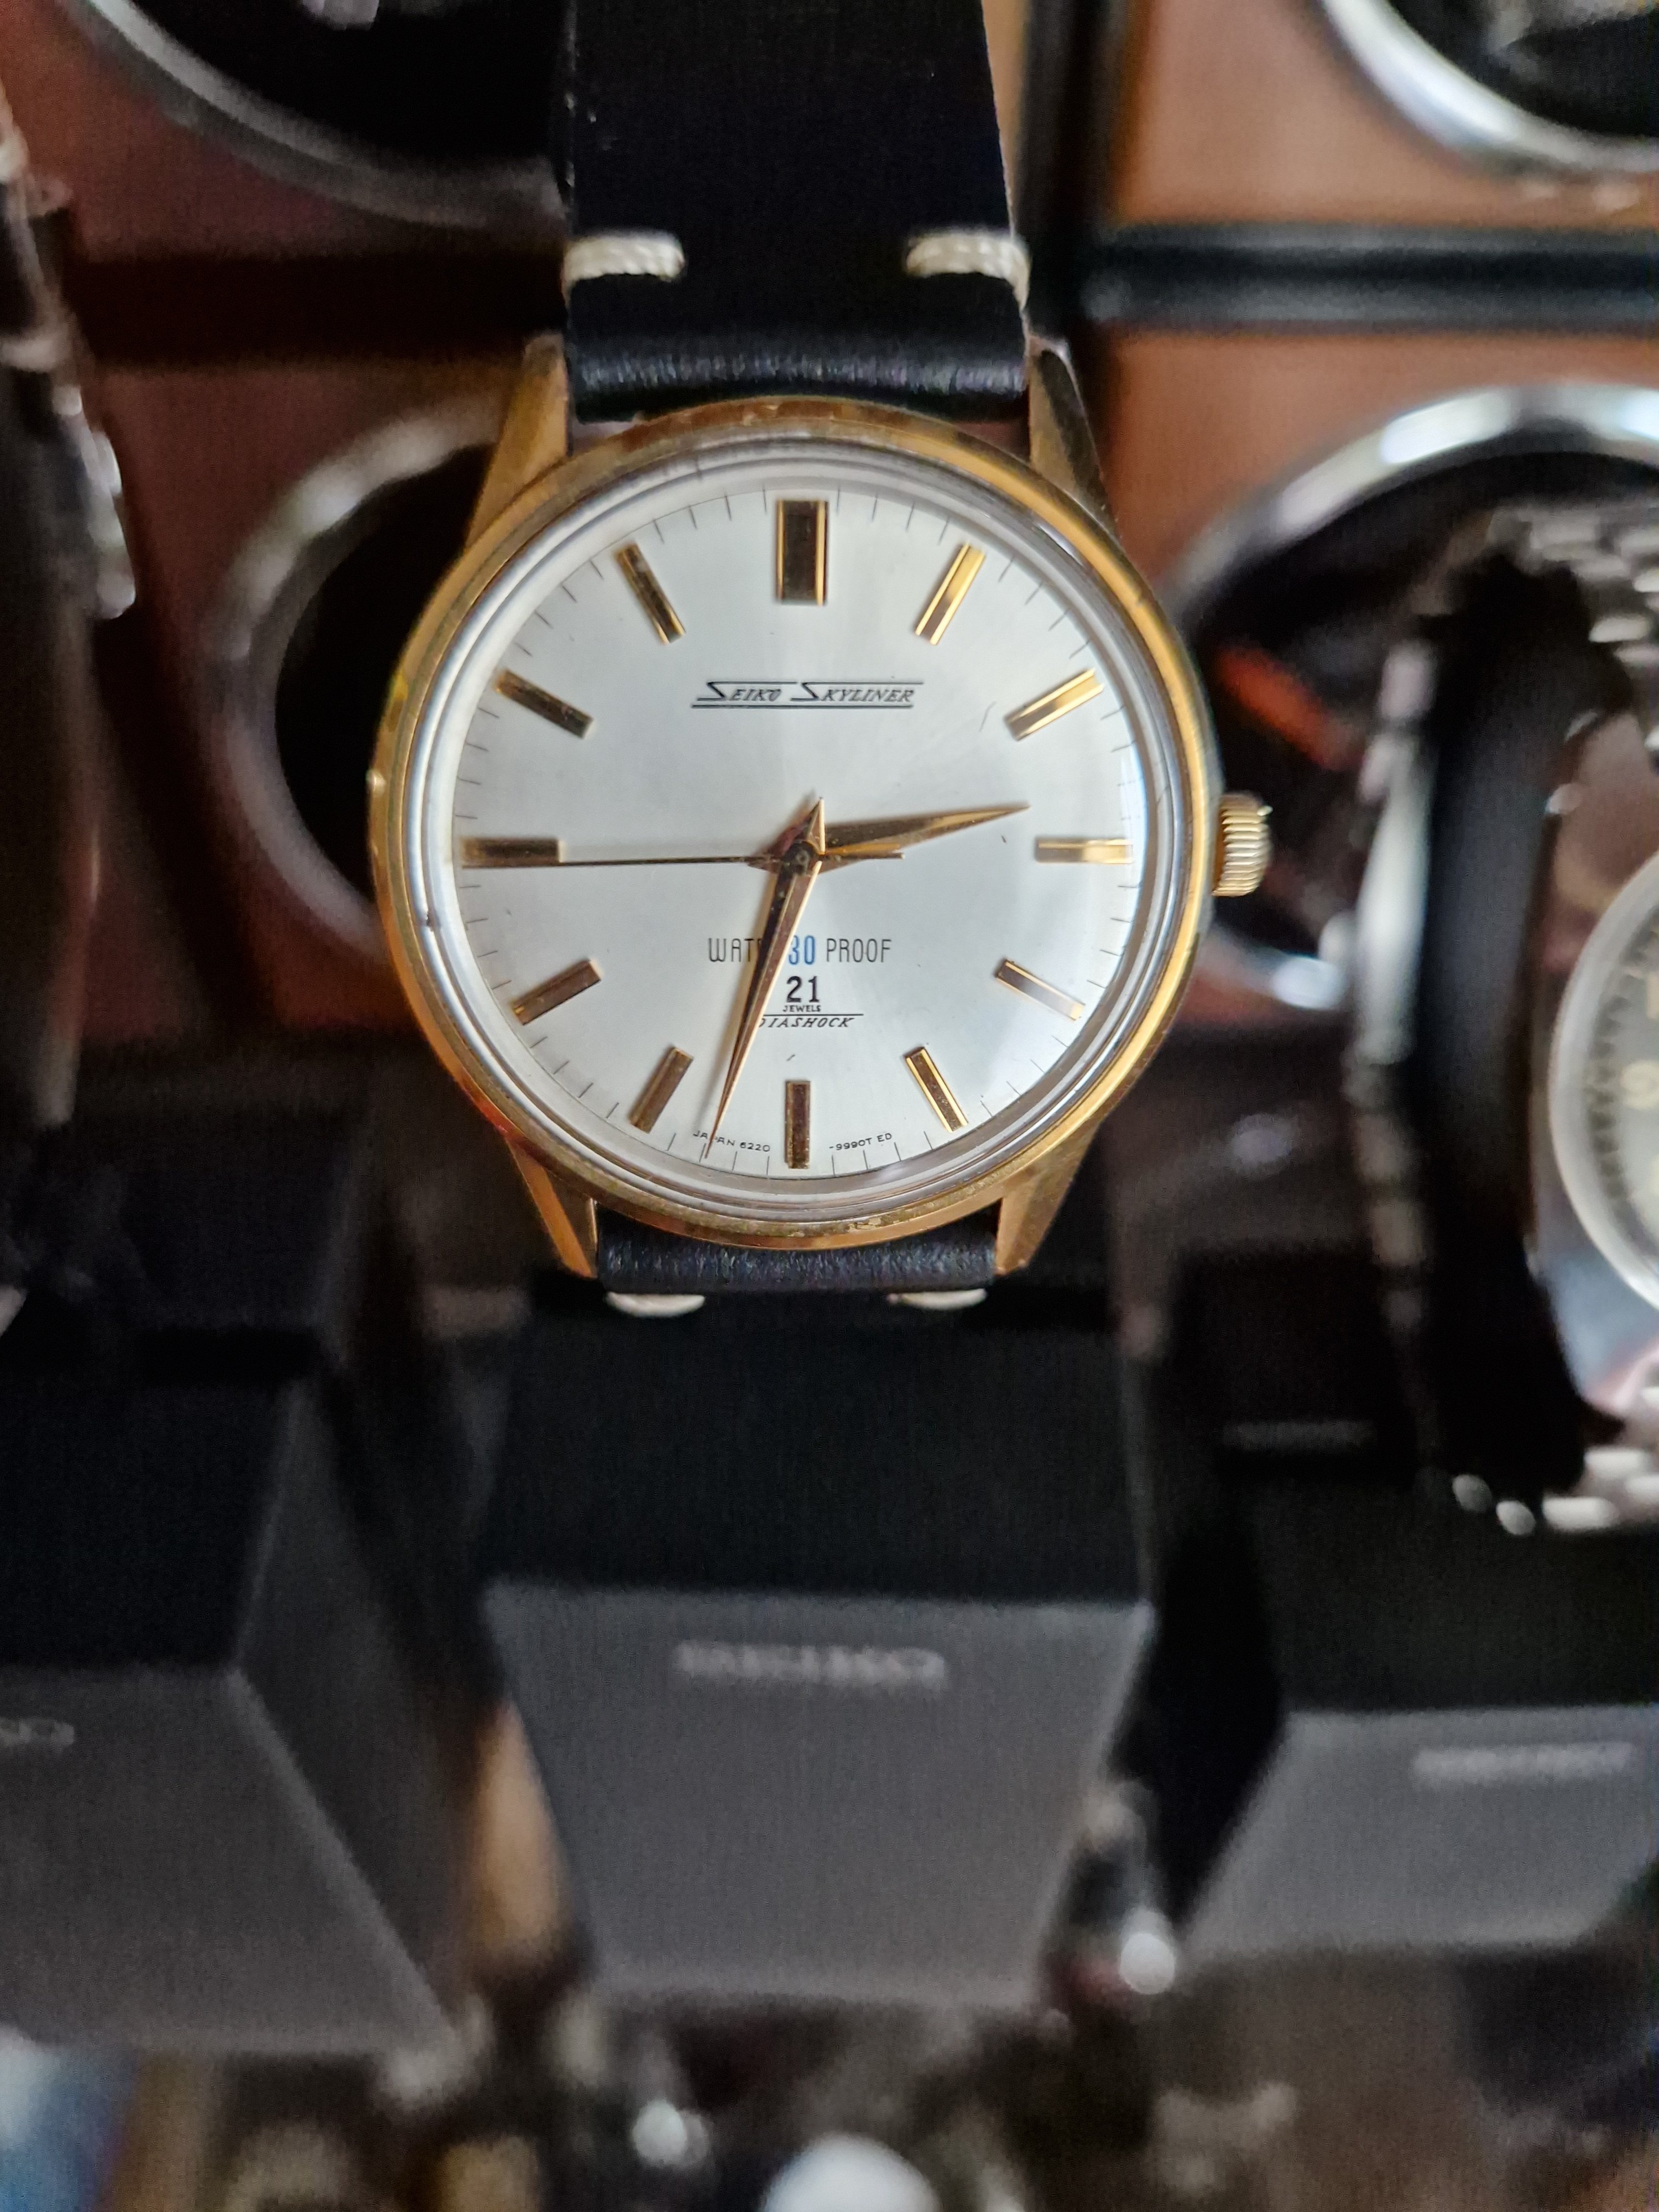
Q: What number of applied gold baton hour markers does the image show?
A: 12